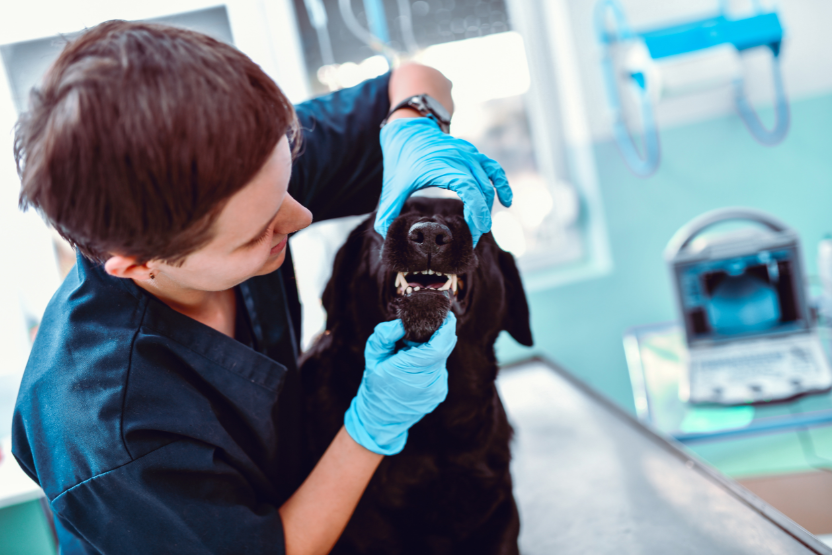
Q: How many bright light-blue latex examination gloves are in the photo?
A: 2